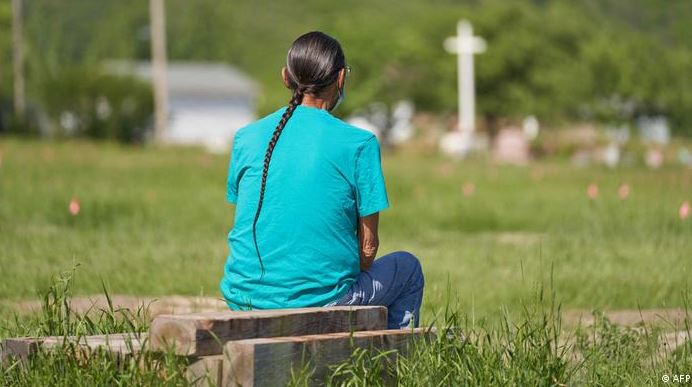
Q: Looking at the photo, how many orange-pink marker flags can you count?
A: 5